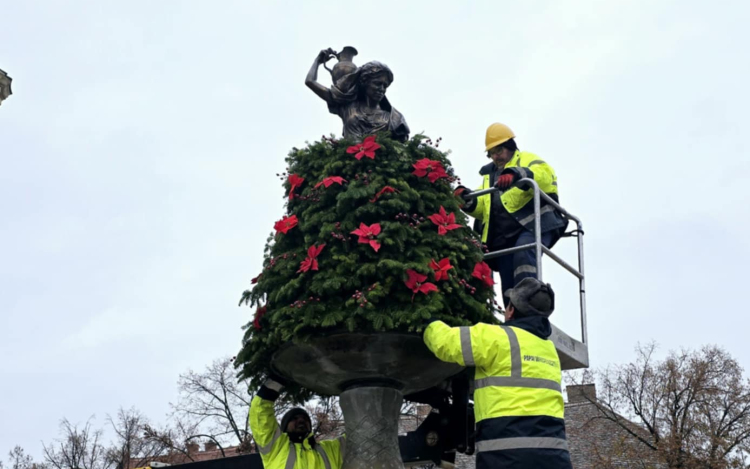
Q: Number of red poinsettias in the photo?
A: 14